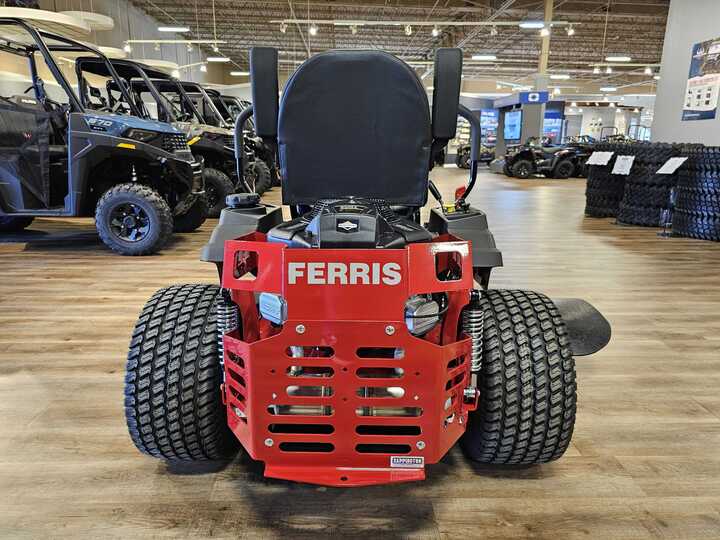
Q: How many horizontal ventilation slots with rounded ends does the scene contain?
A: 12